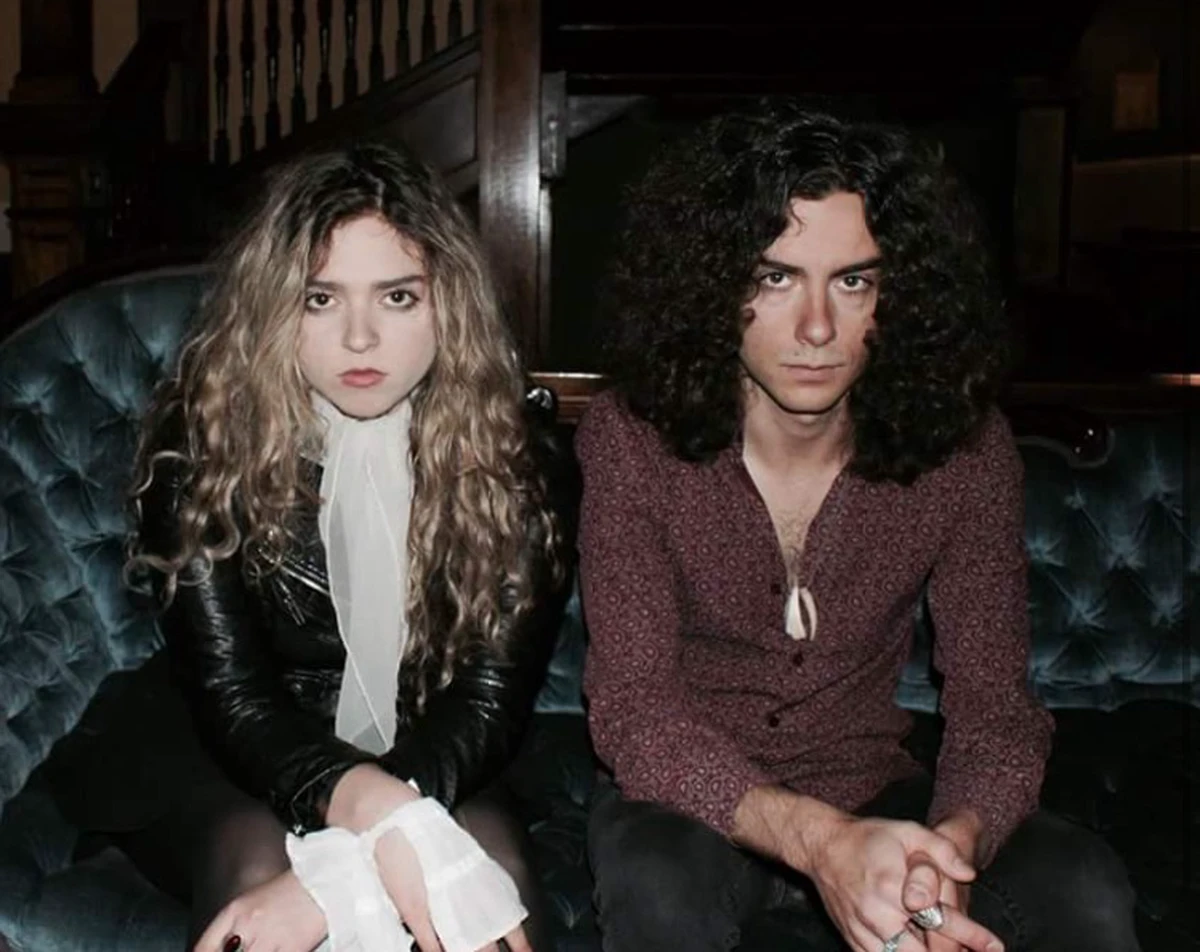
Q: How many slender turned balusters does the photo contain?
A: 10